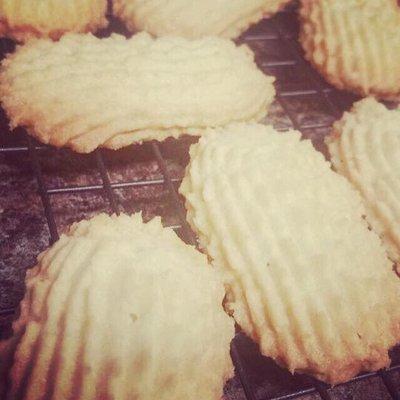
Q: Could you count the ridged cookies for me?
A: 7